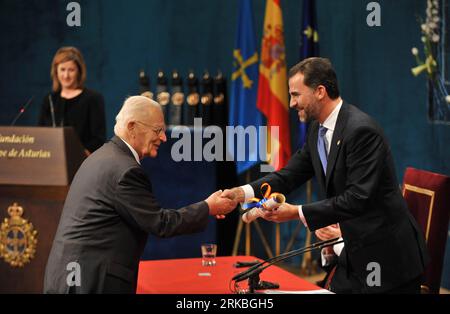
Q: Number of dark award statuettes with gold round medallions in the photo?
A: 6